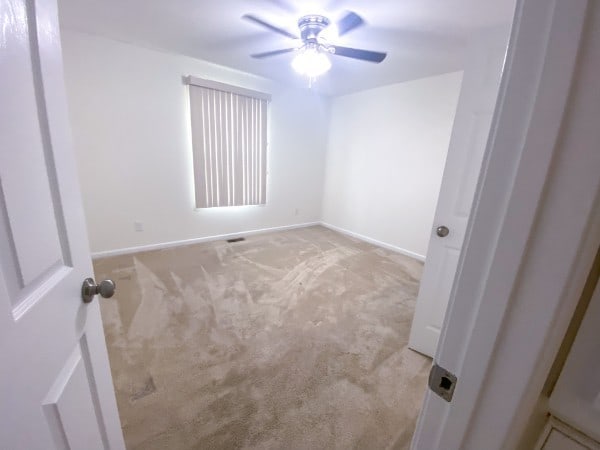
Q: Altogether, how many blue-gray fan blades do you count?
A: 4